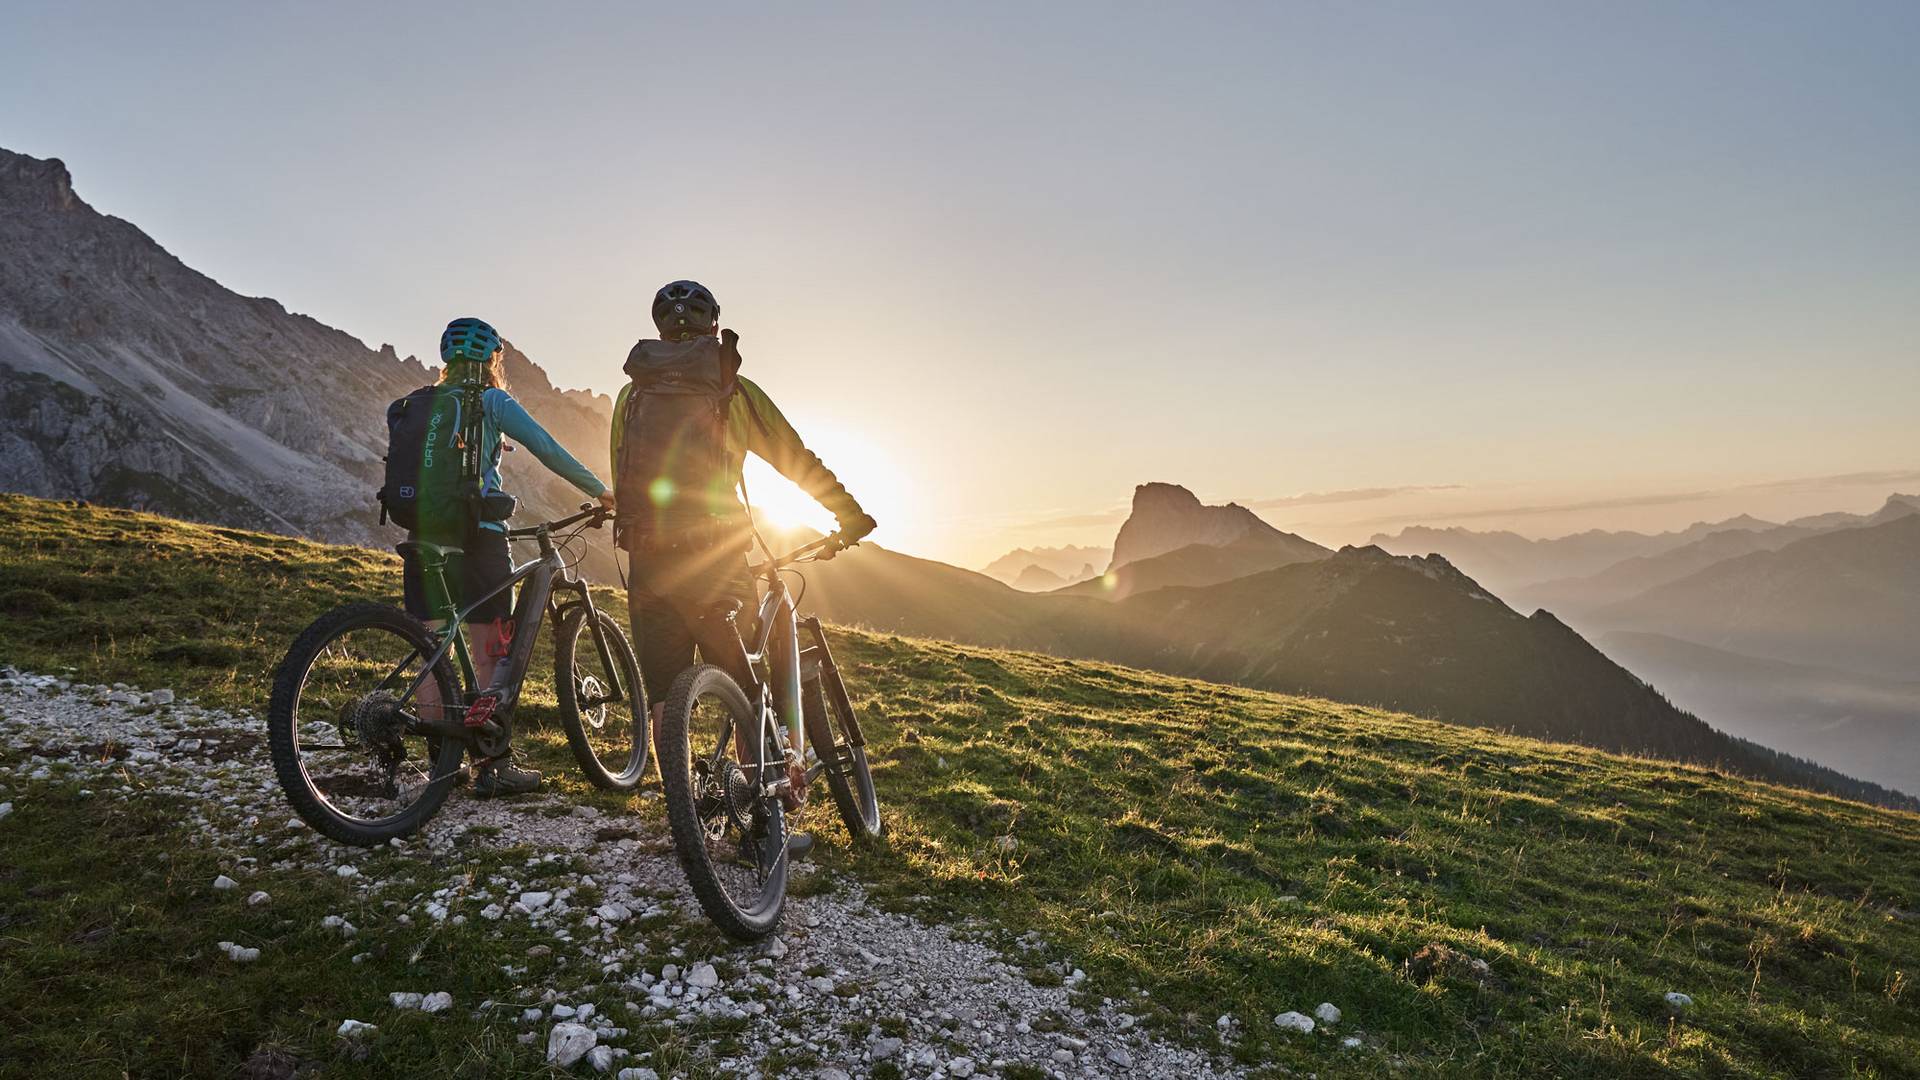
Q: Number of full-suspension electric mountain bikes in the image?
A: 1